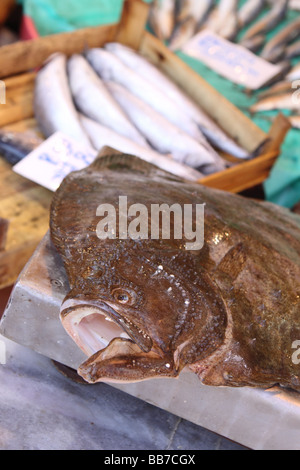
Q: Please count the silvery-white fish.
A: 6